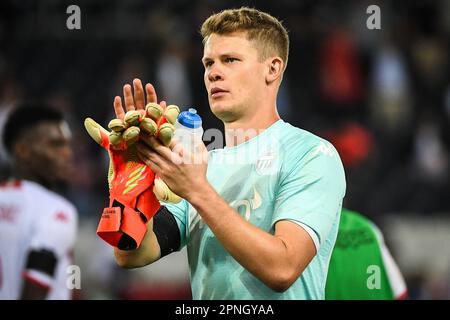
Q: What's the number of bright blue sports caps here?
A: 1